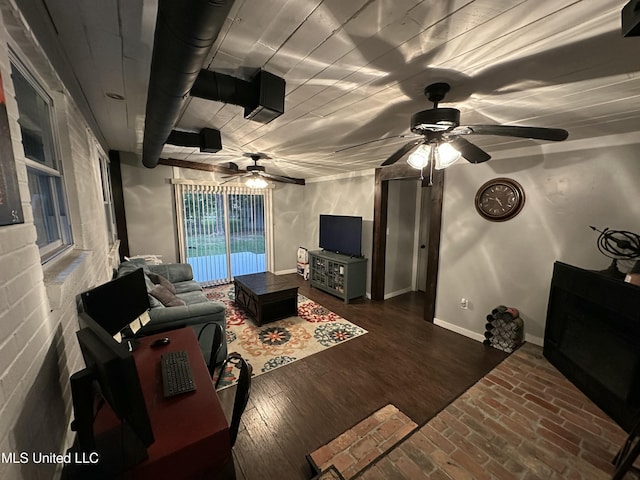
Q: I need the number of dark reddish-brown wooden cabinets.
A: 0